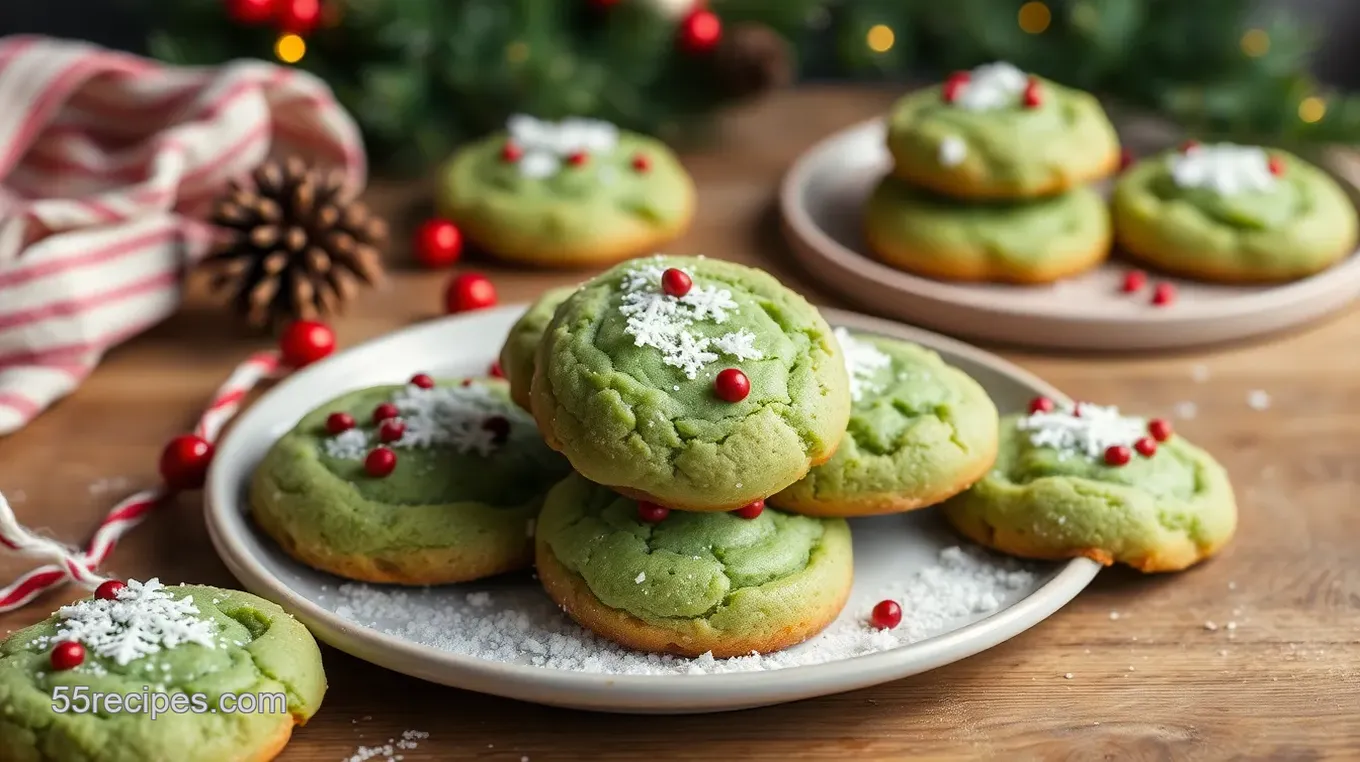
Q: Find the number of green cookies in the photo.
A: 11